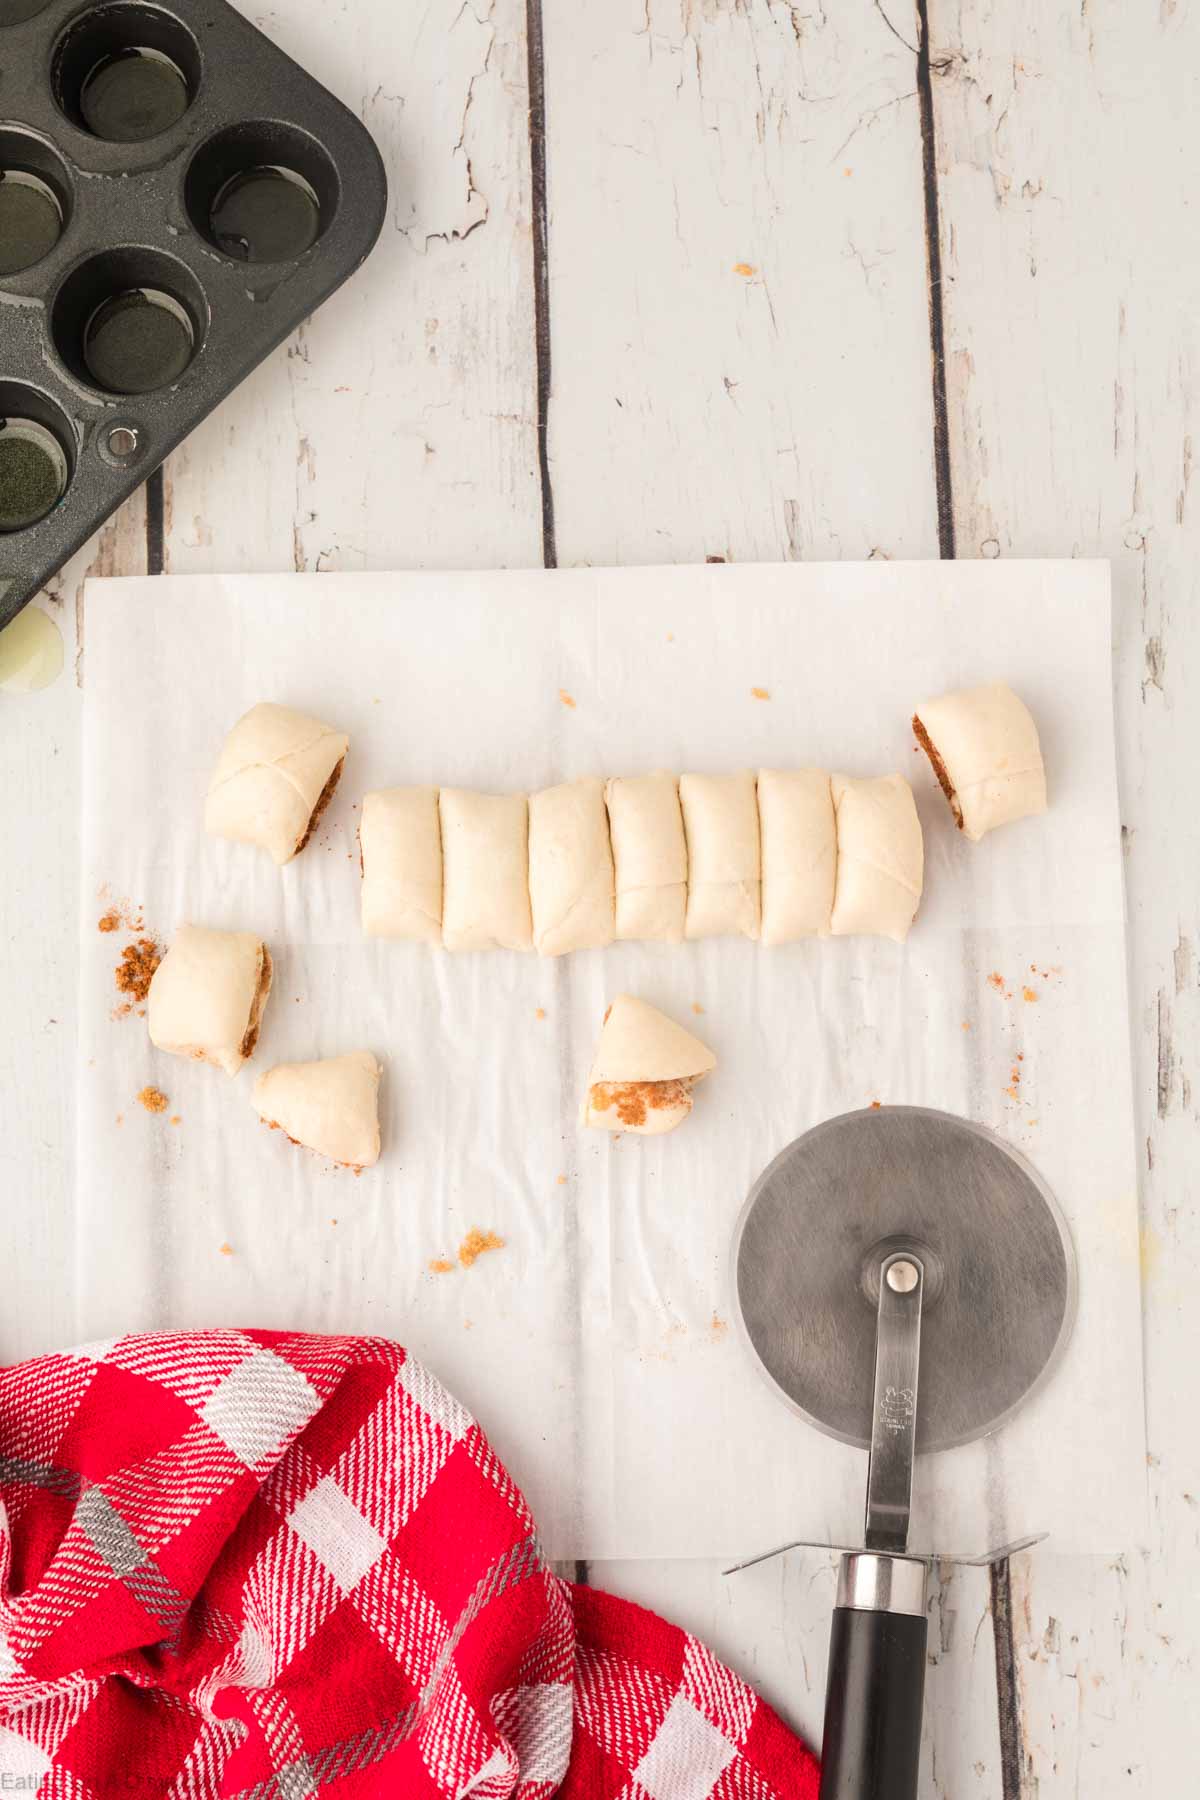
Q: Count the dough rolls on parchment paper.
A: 12